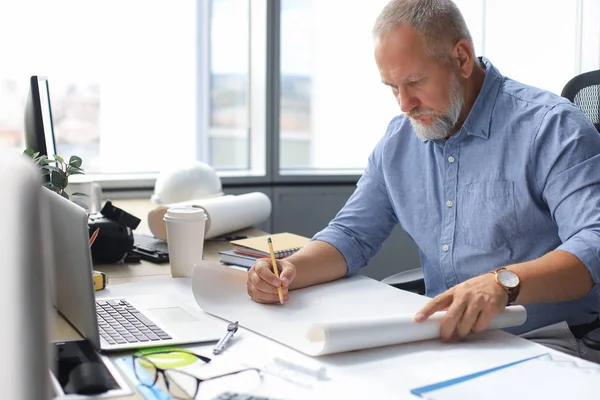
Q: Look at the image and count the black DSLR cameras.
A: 1